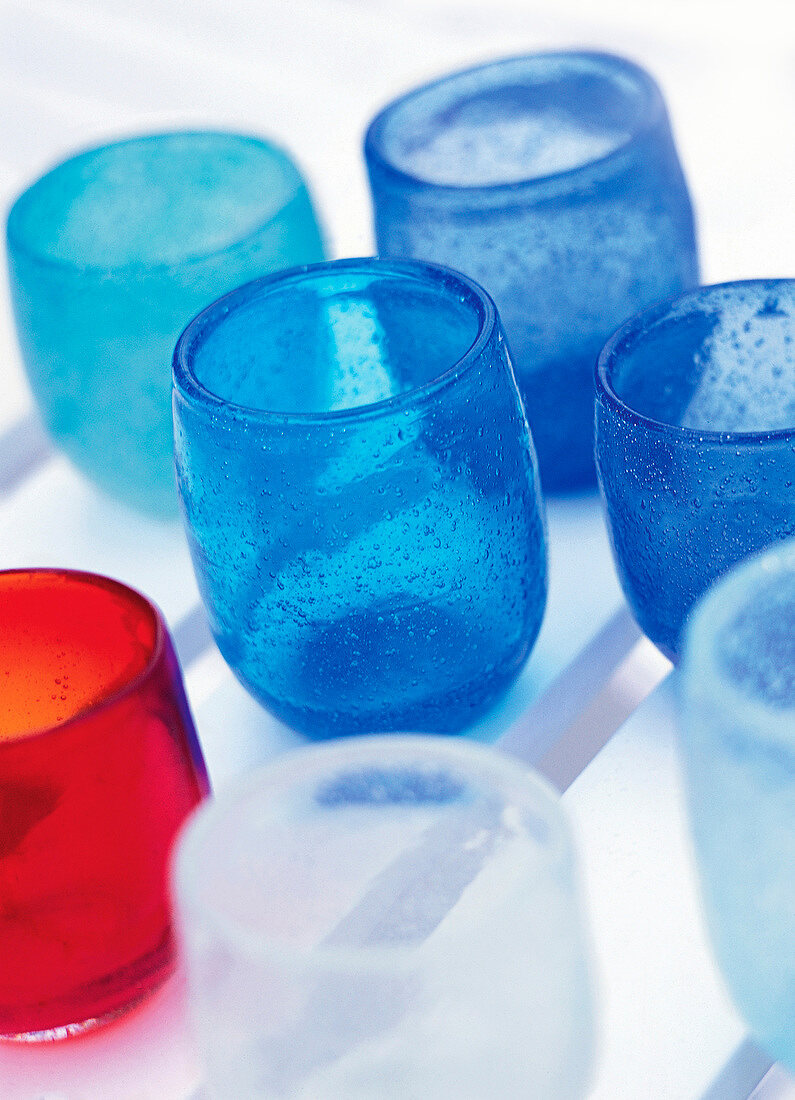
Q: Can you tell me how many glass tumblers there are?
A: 7